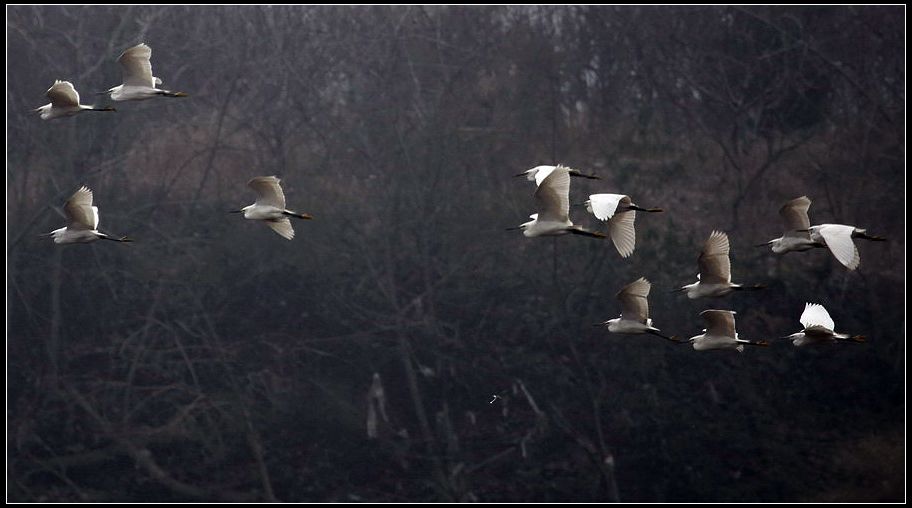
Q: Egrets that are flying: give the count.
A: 13